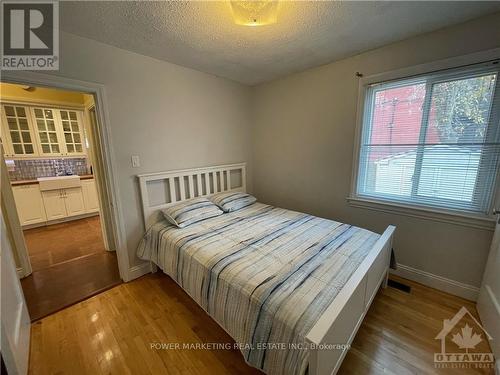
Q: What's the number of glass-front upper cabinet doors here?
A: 3